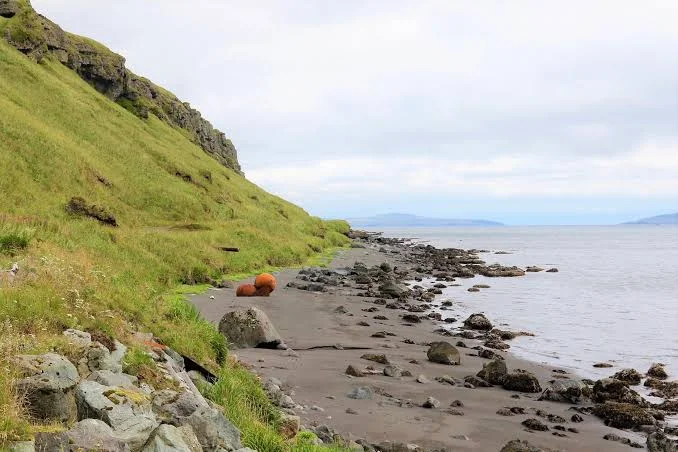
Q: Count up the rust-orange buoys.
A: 2